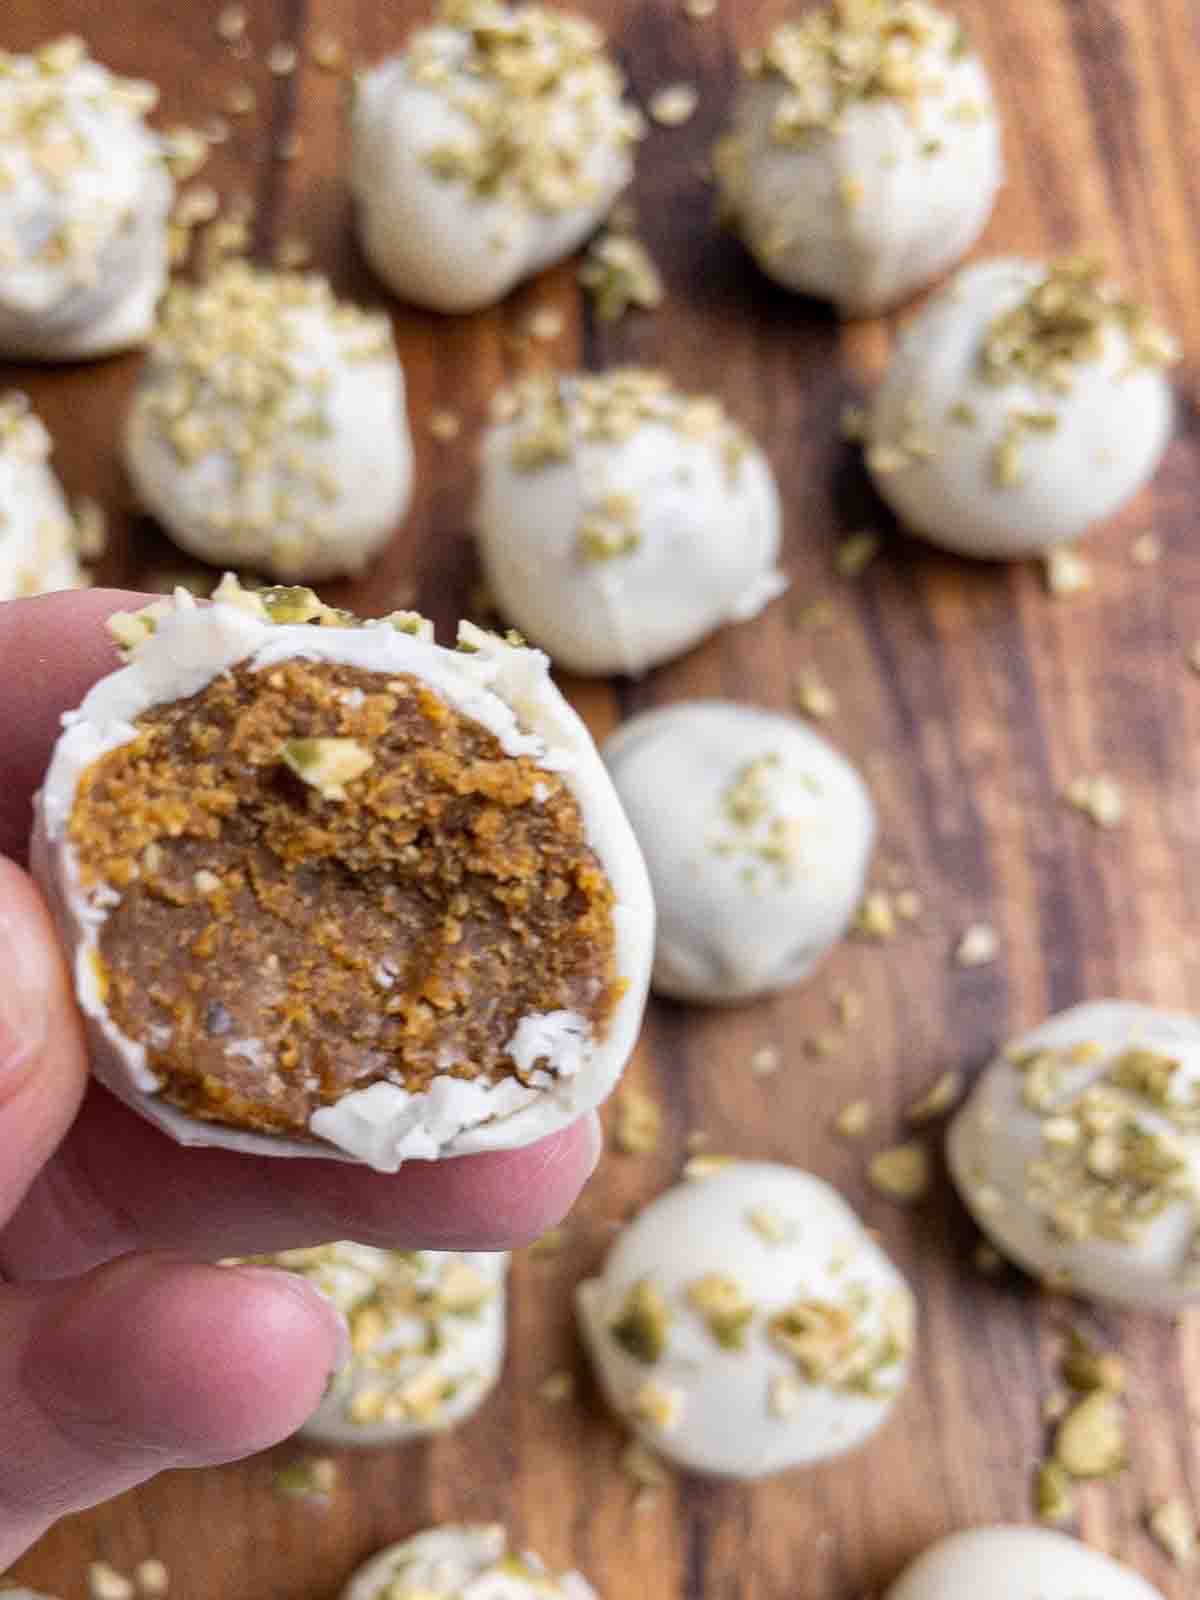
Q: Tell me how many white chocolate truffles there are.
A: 14